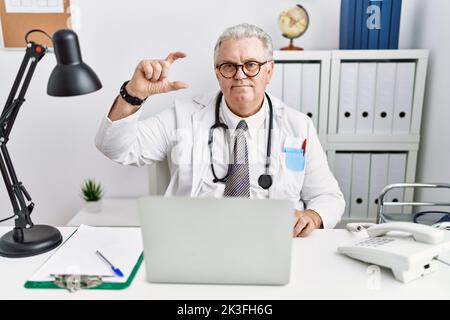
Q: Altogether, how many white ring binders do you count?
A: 11